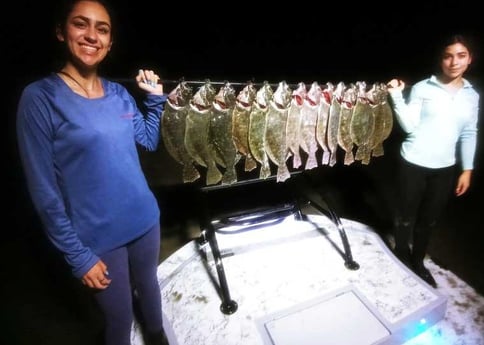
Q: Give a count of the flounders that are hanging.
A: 14